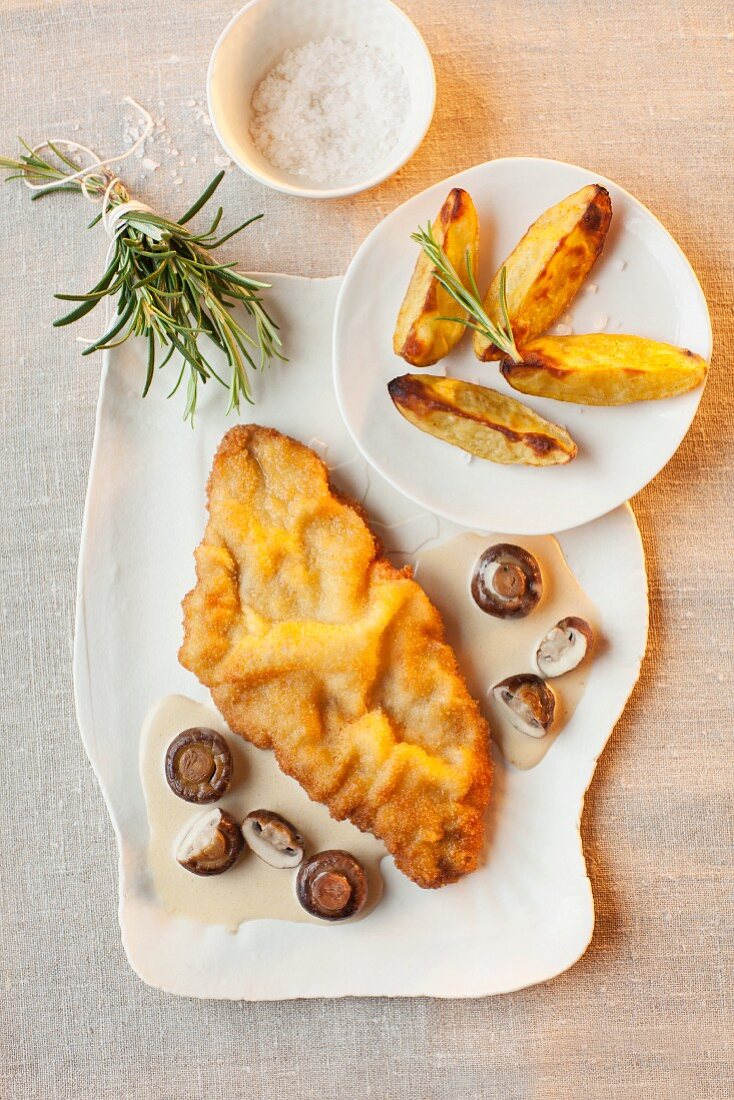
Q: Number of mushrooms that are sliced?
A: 4